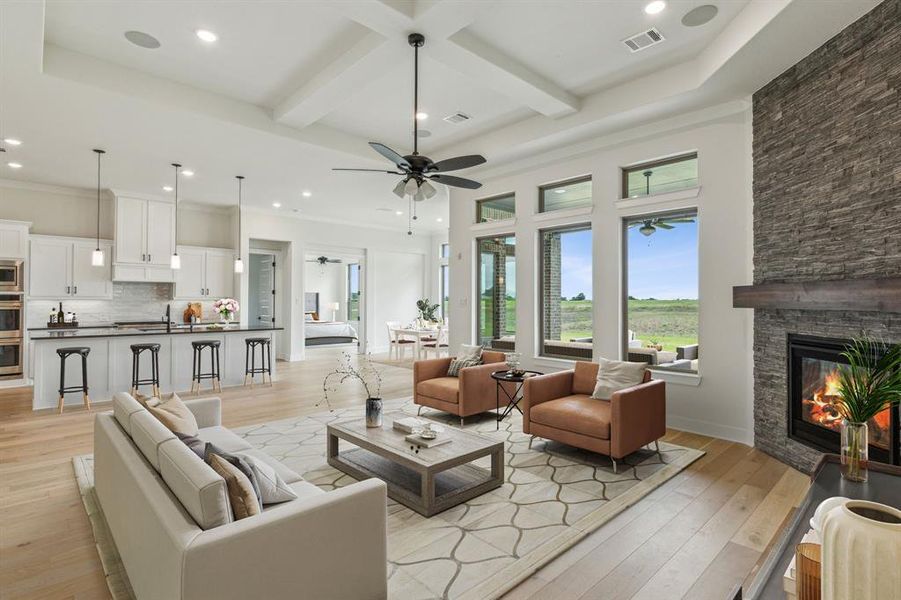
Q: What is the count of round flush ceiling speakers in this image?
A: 3